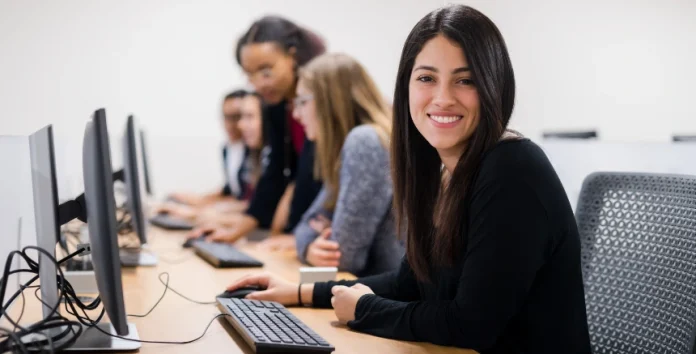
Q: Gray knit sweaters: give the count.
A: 1